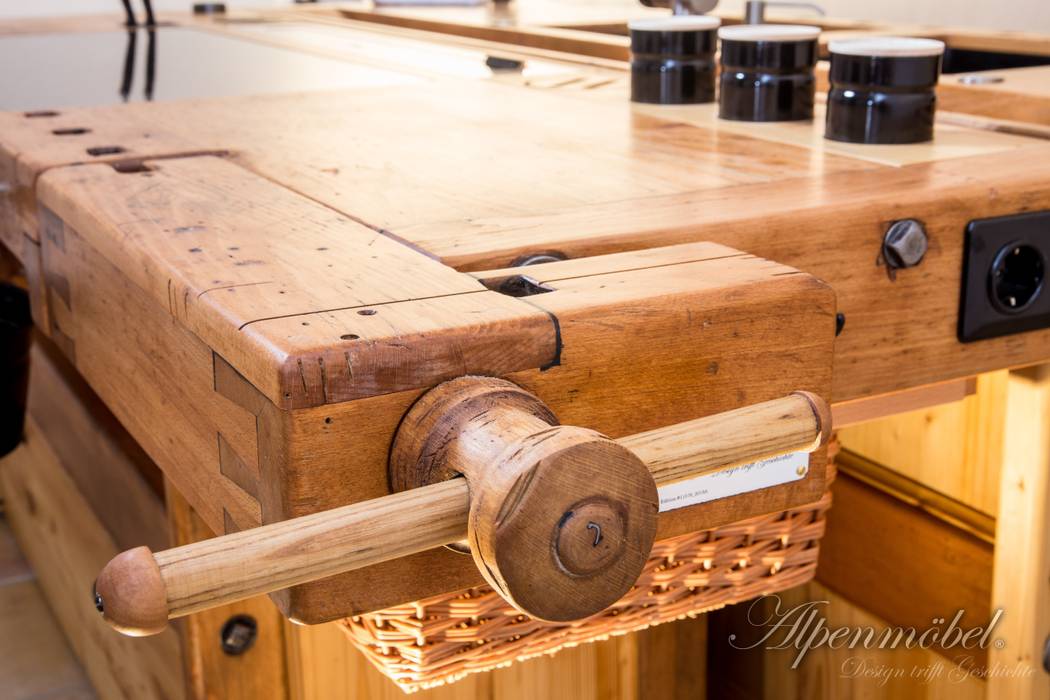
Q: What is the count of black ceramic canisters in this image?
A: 3